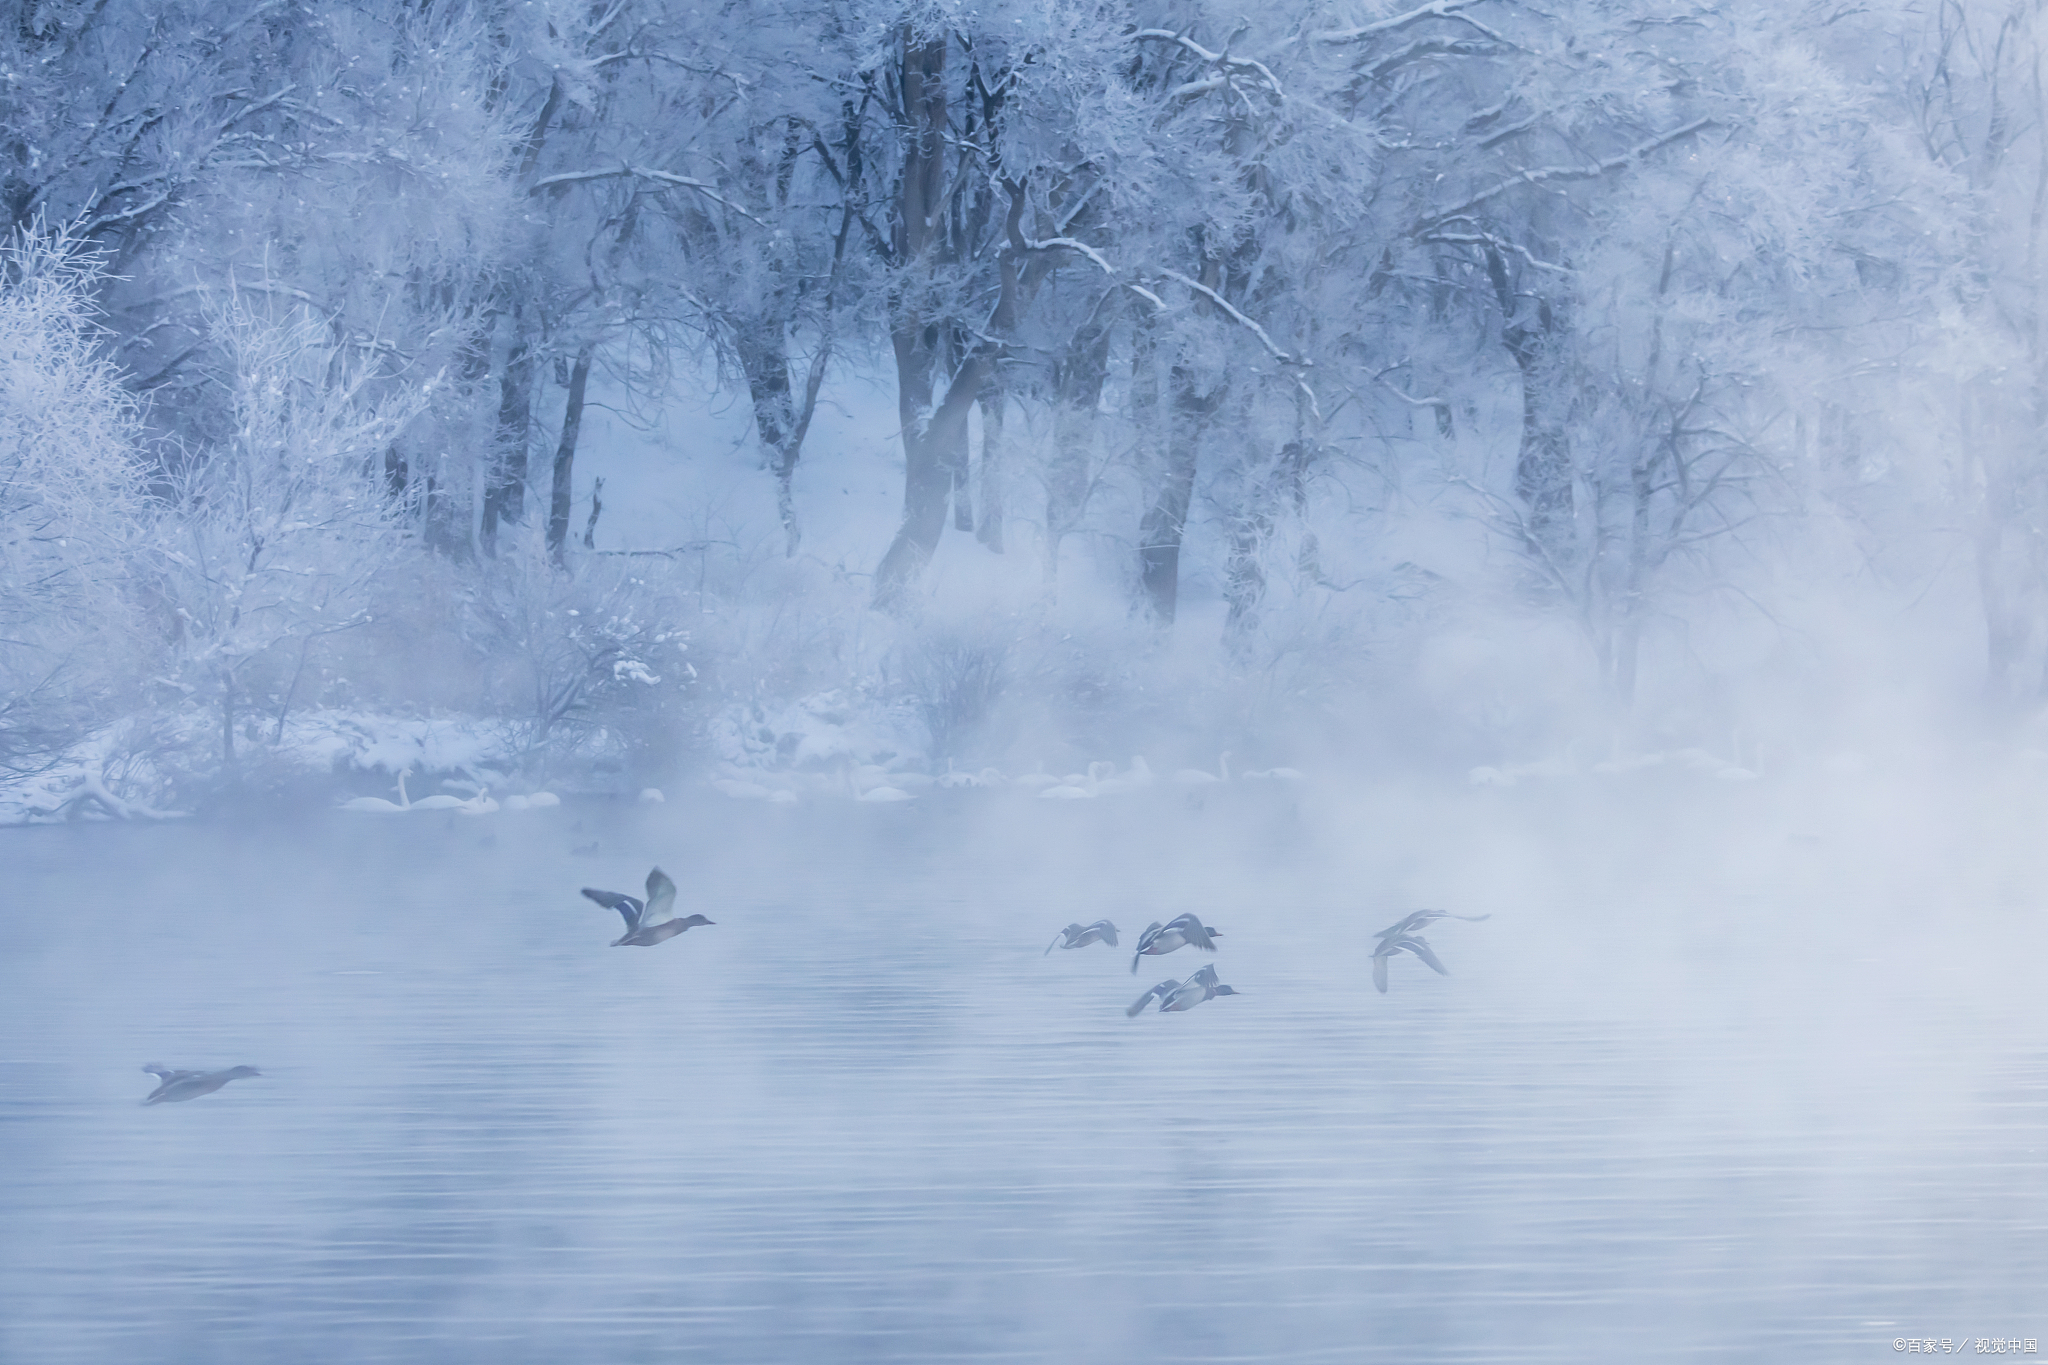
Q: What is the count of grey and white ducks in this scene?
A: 7